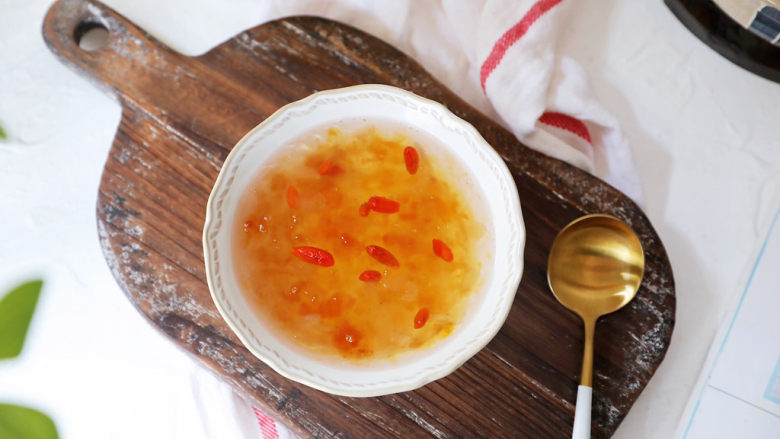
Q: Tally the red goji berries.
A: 10